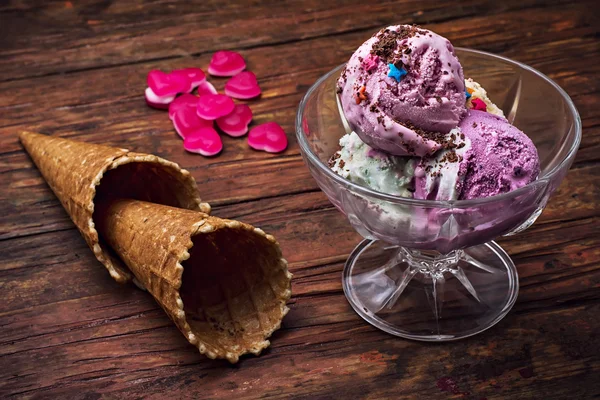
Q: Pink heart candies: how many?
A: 12